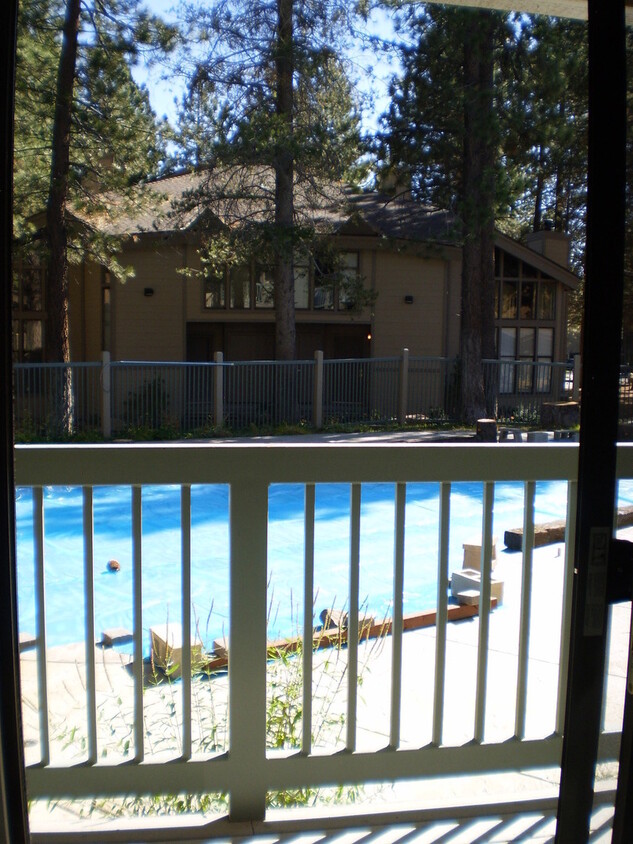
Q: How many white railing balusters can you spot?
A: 11